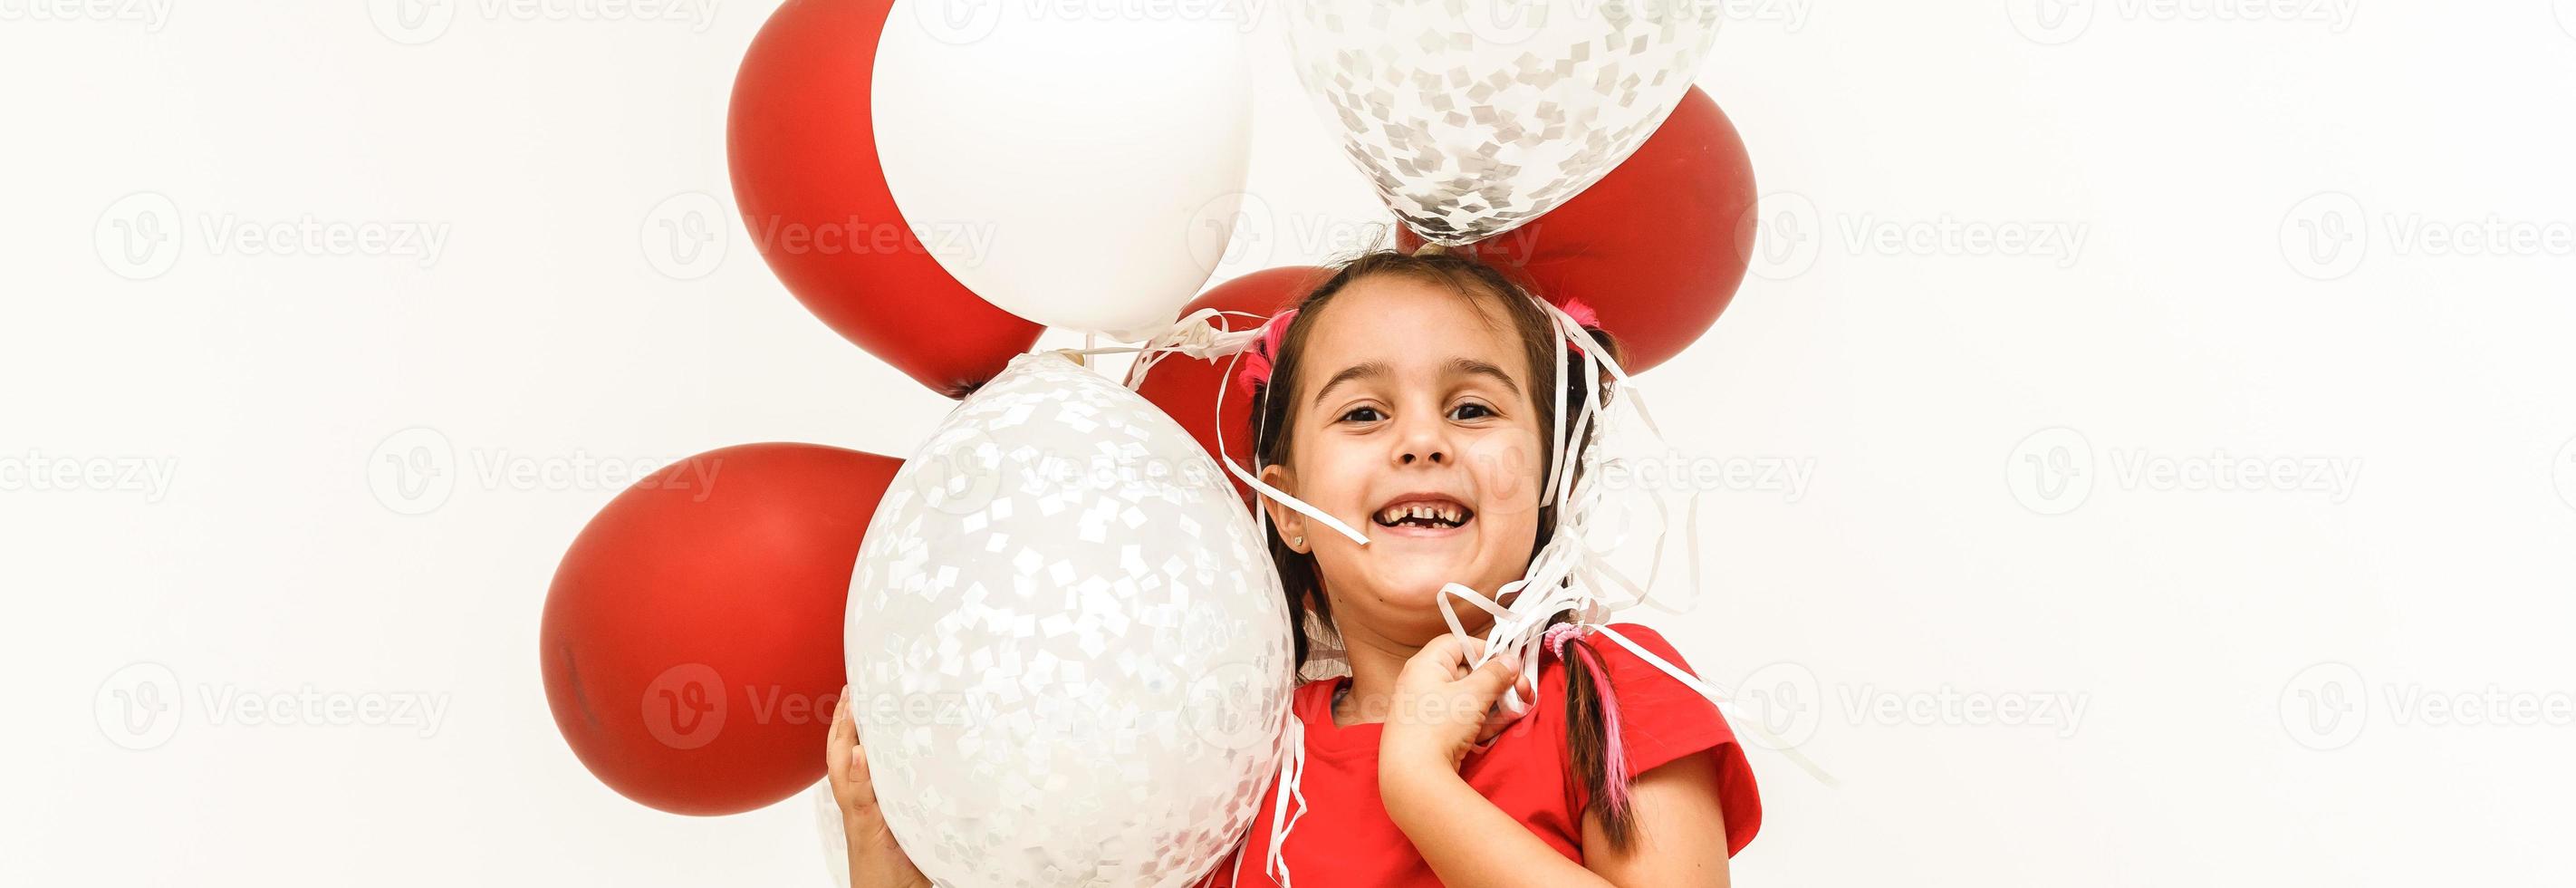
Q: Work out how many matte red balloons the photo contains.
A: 4